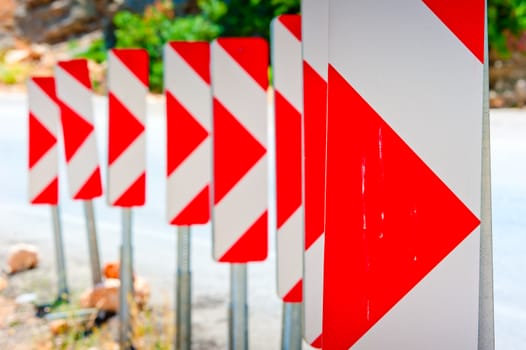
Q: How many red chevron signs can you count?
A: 8